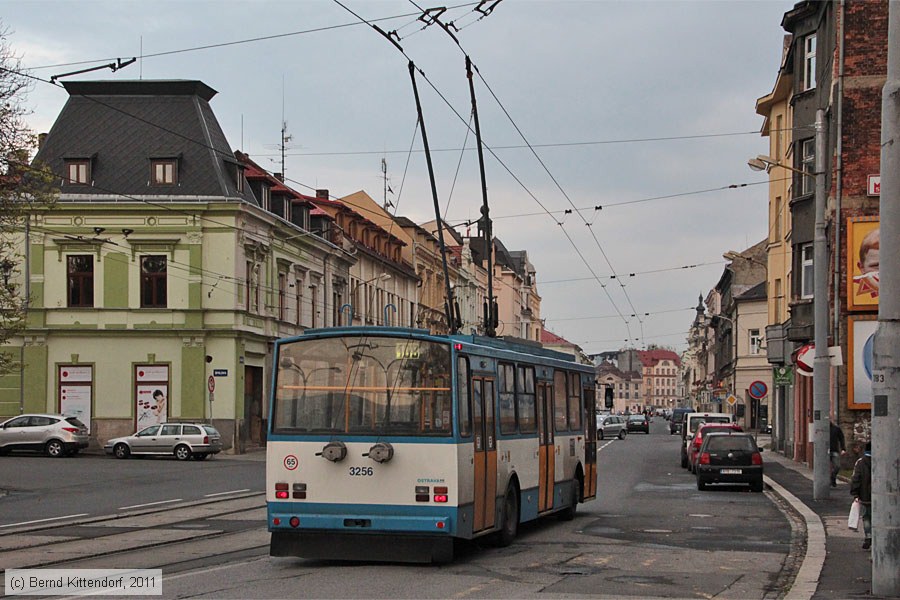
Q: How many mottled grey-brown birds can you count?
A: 0